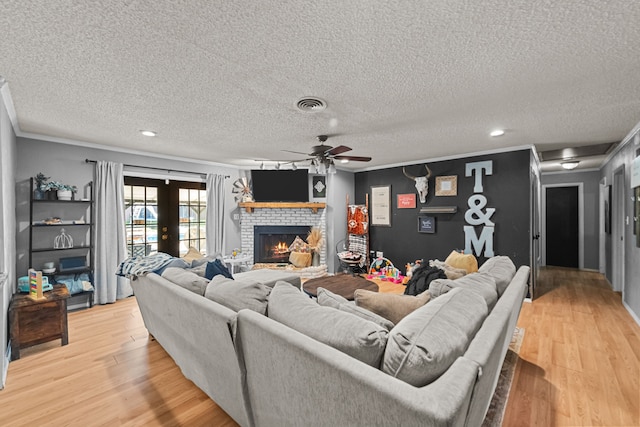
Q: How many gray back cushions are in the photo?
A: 6